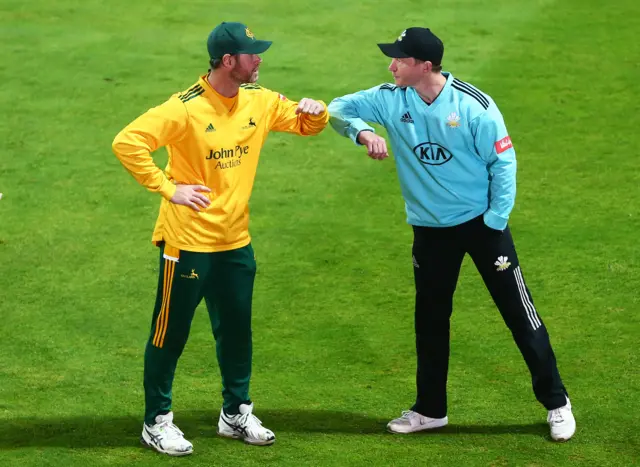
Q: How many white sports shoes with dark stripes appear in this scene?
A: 2